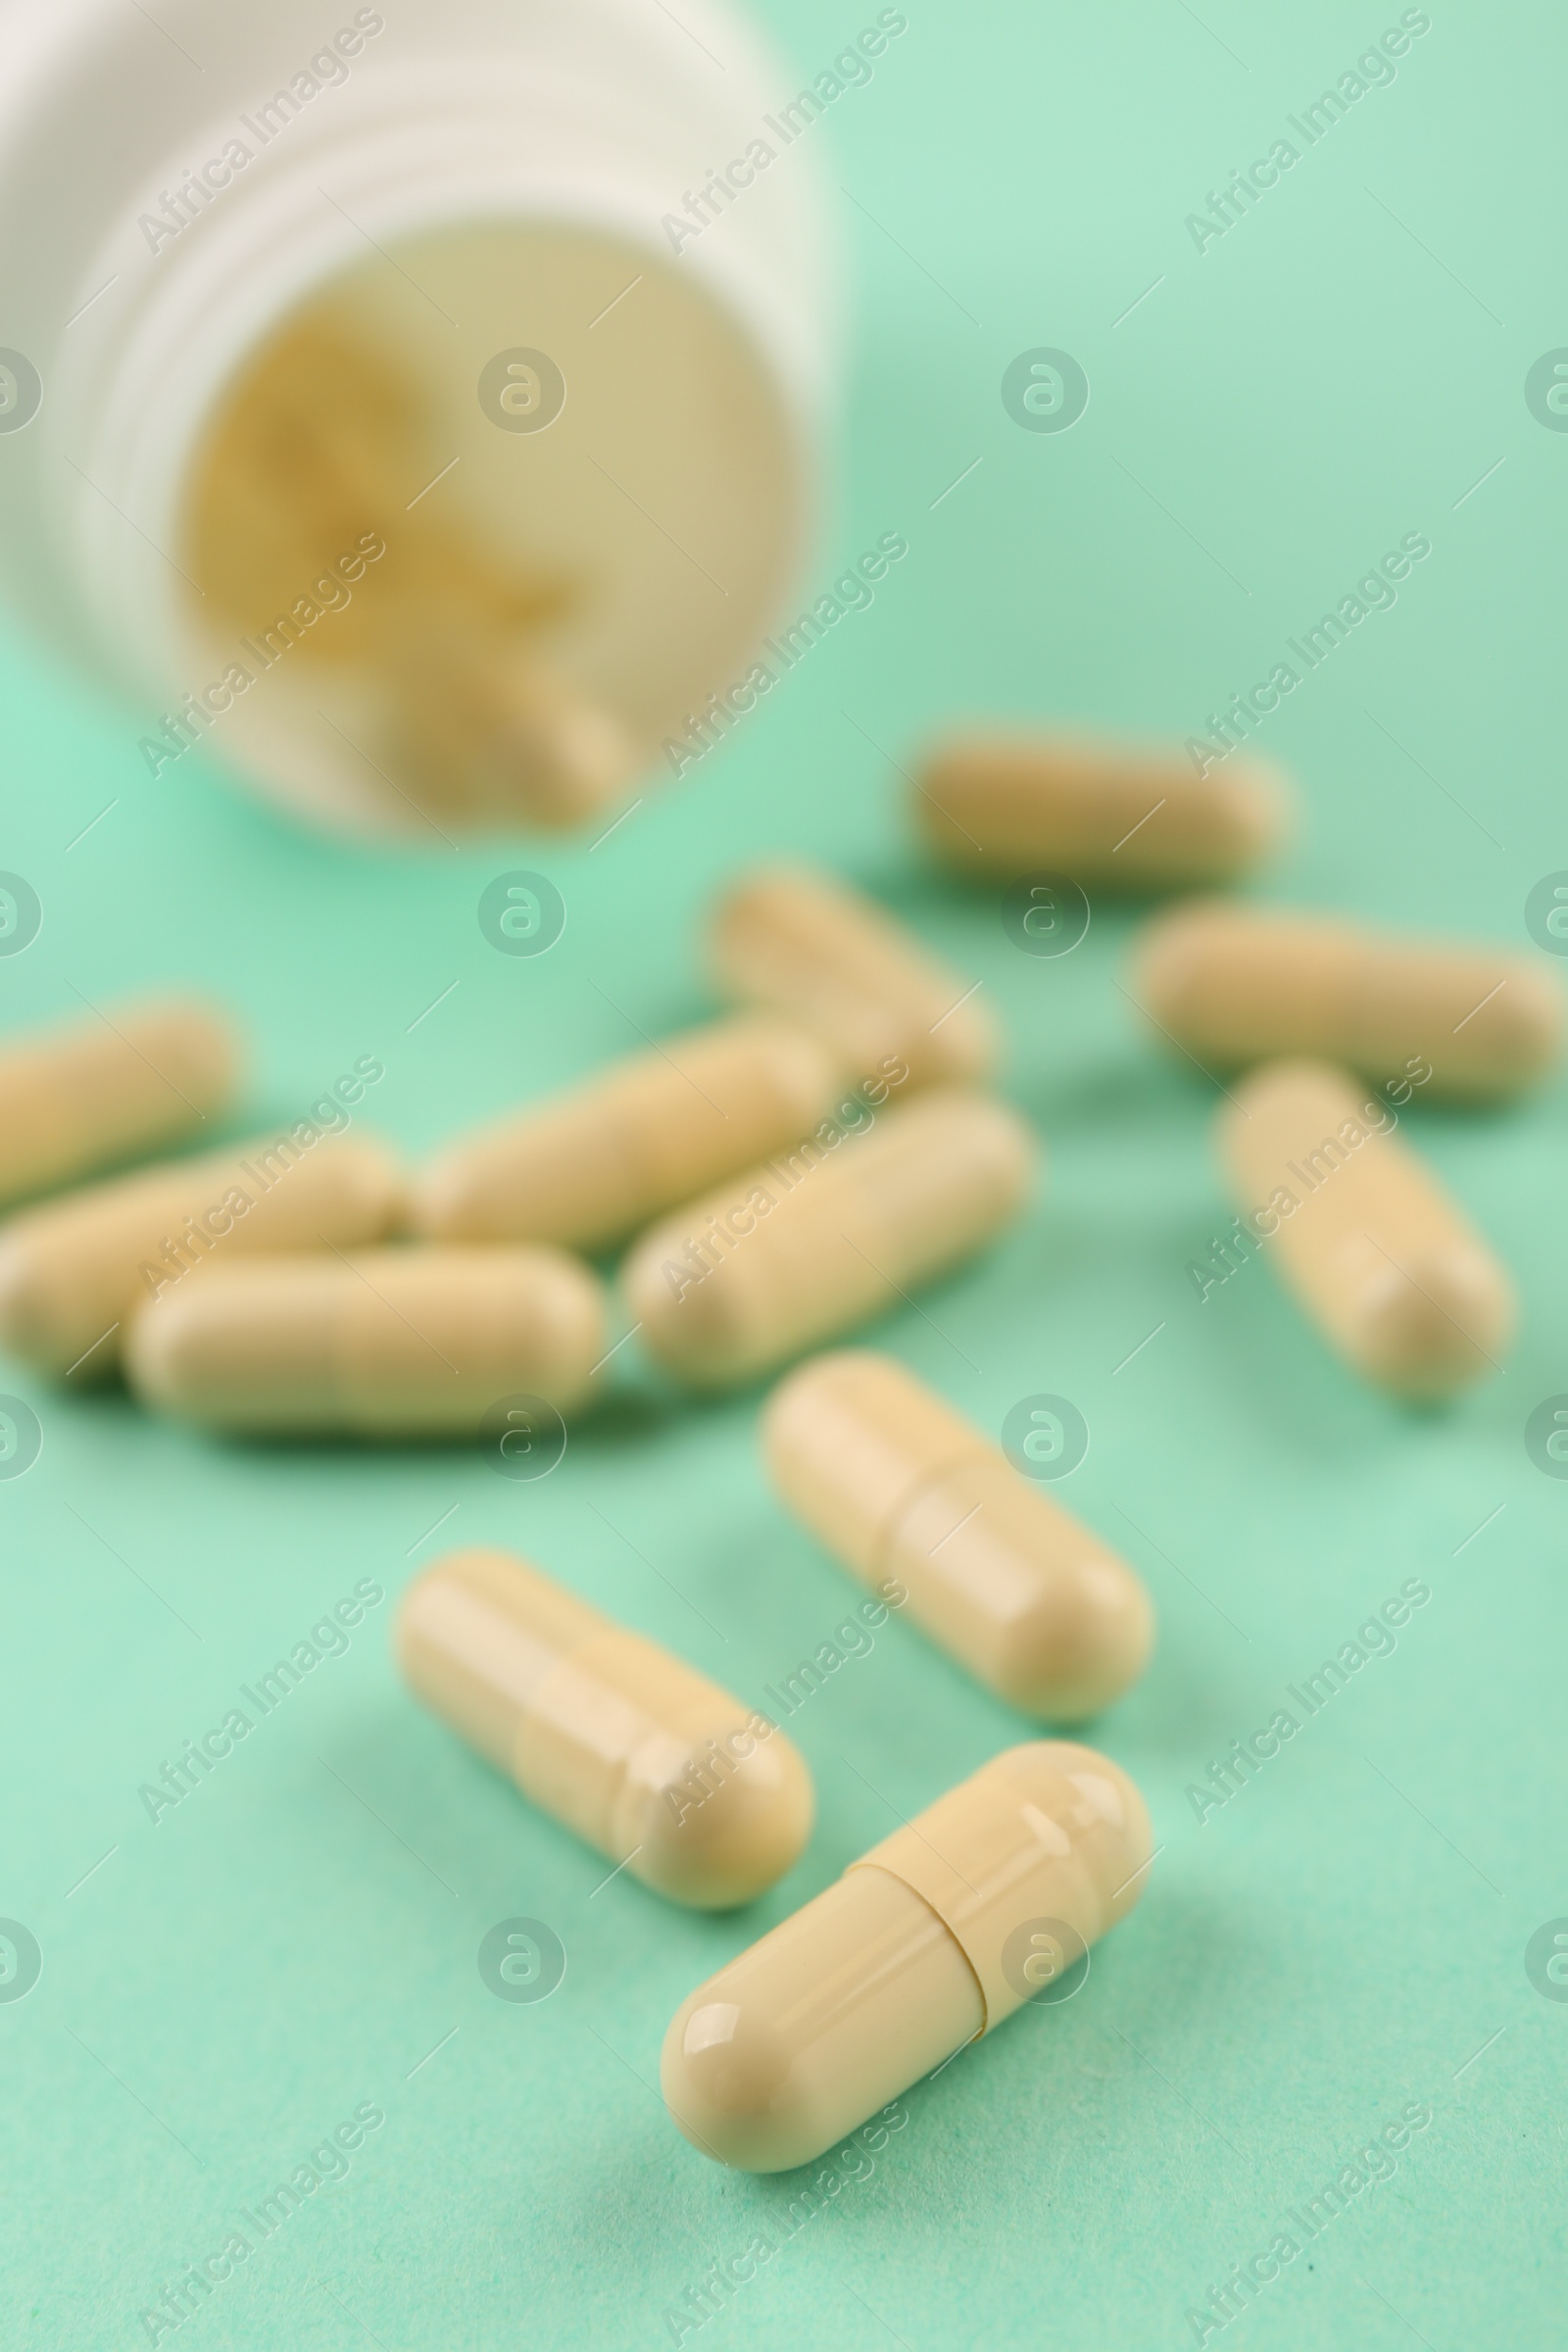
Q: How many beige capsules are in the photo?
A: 12